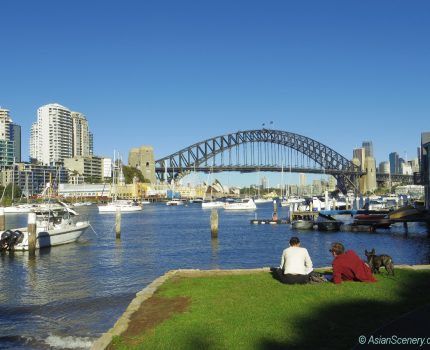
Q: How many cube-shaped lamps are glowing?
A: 0